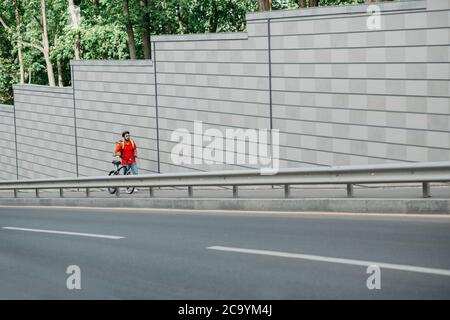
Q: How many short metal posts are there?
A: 11